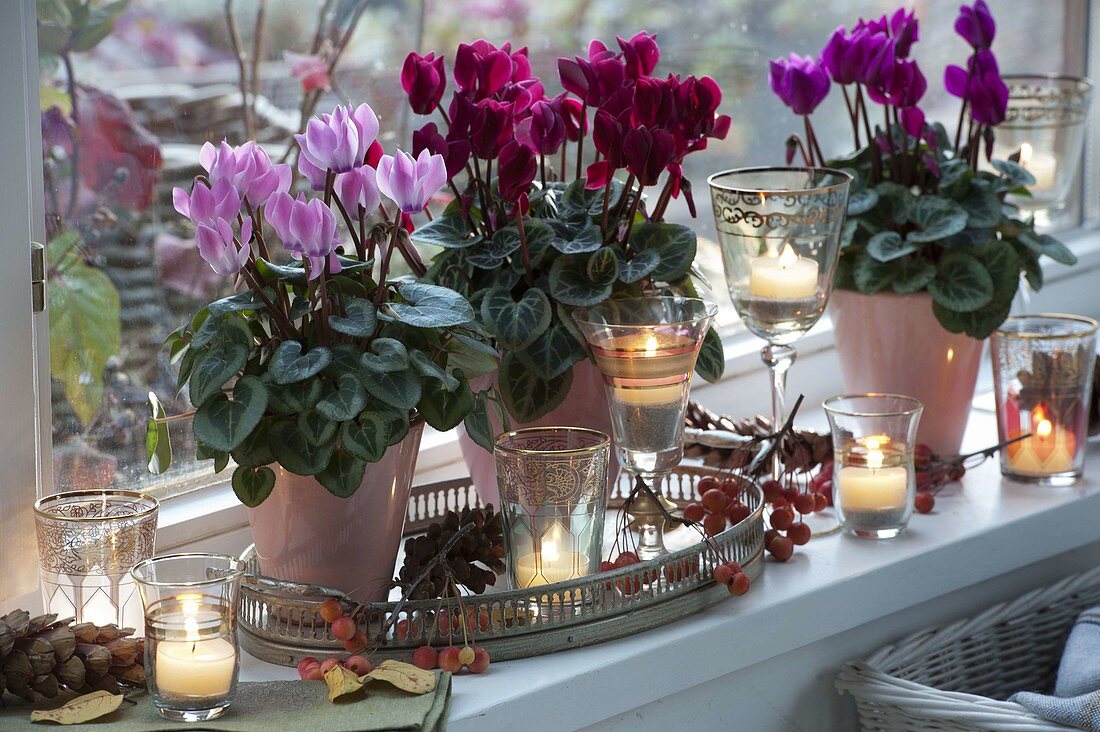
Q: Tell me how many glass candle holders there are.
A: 8